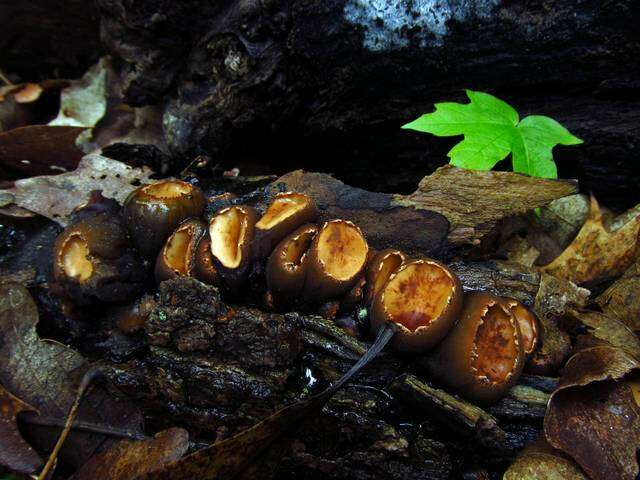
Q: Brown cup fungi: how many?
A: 11